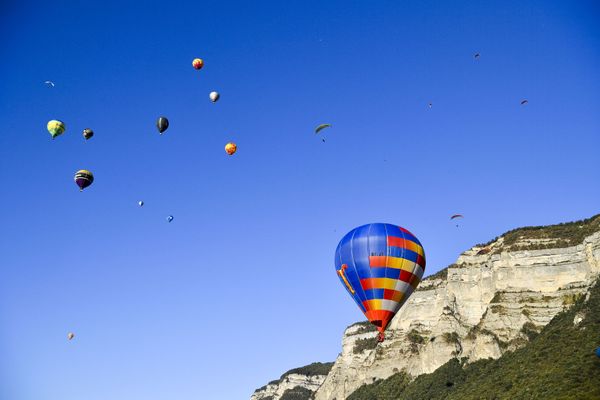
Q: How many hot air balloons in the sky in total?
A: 11